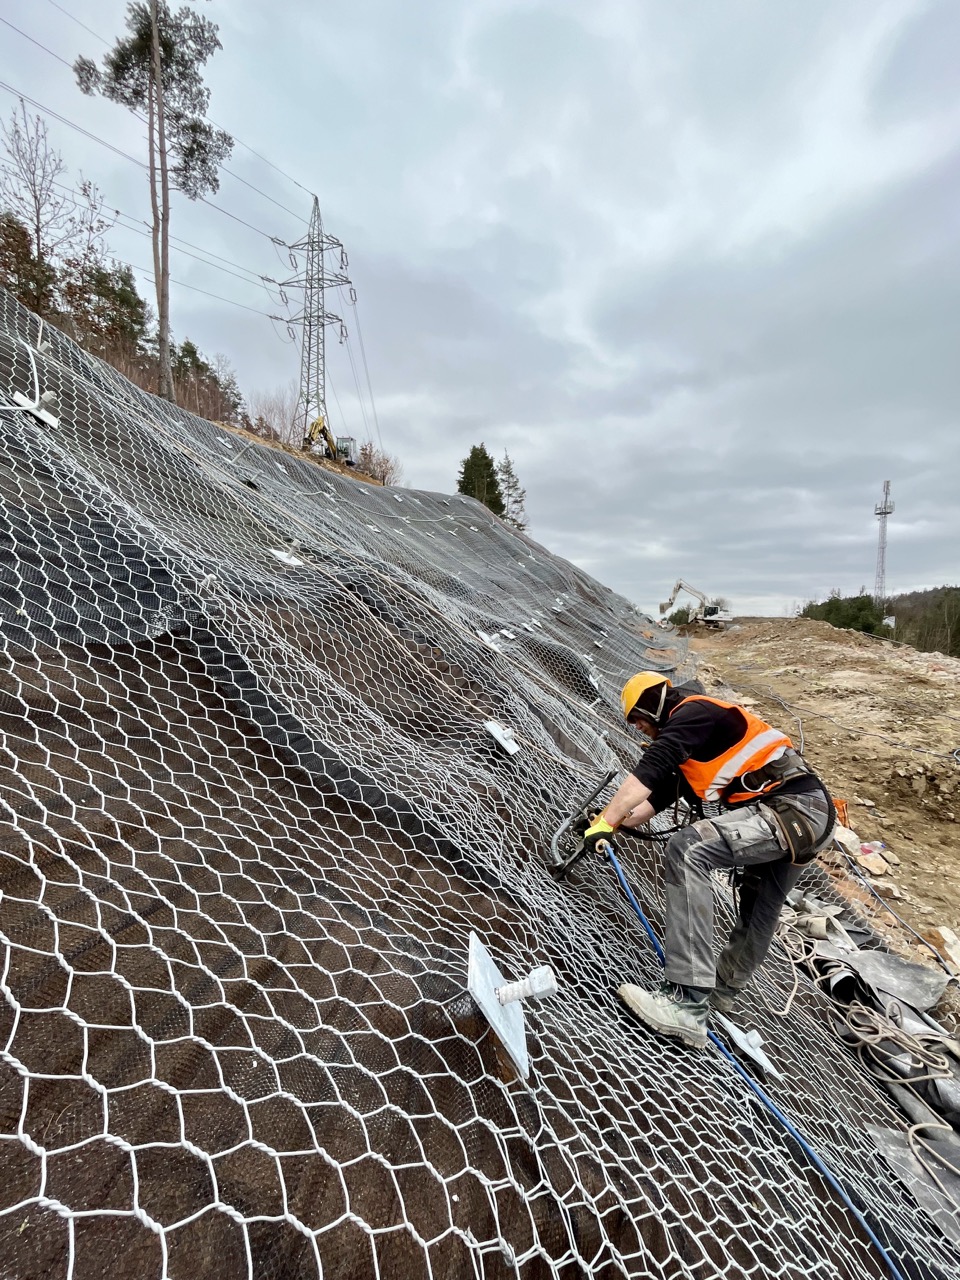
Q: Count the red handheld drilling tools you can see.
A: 0